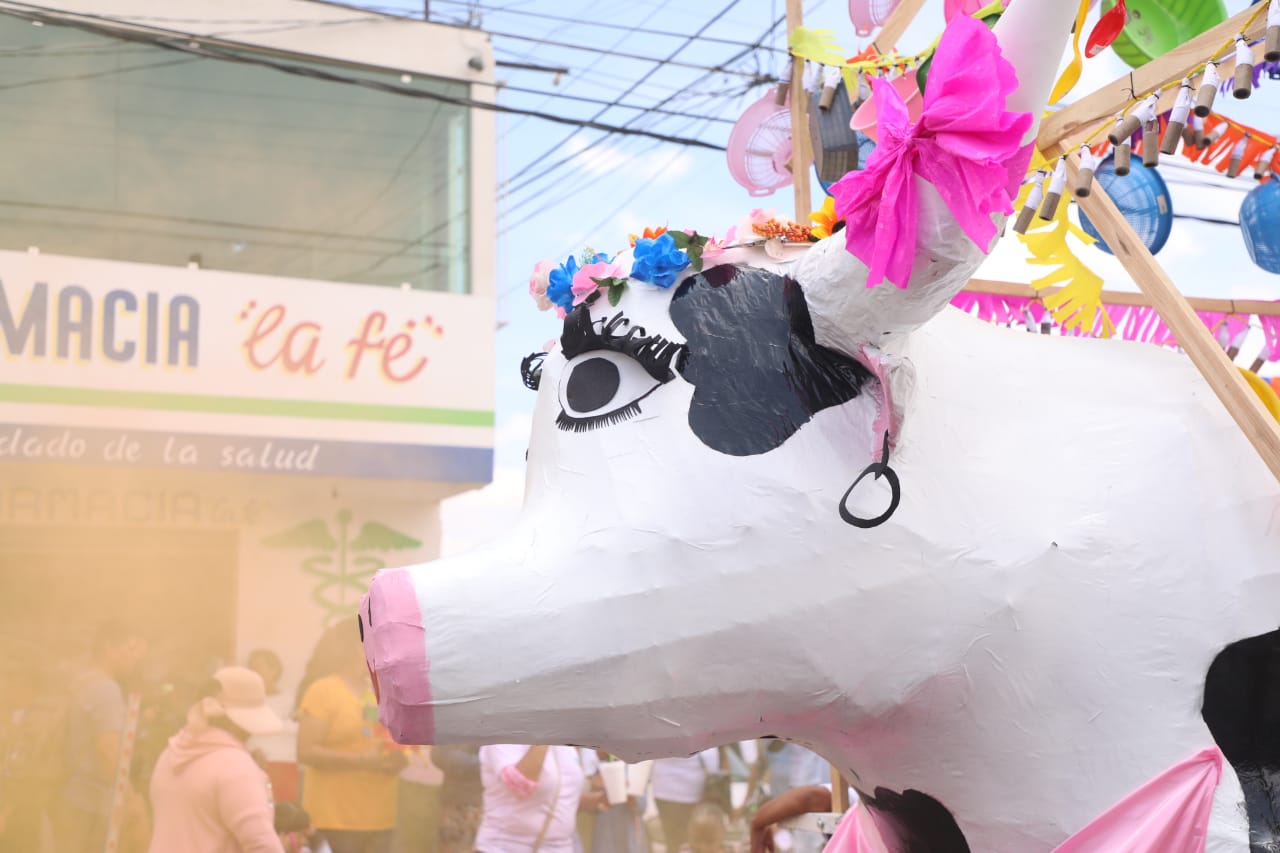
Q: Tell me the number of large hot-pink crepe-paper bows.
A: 1